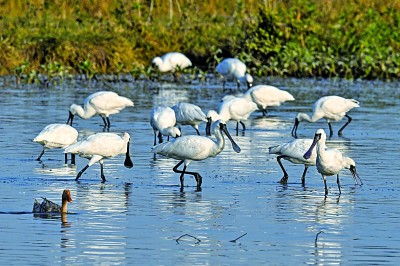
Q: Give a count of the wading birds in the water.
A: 13